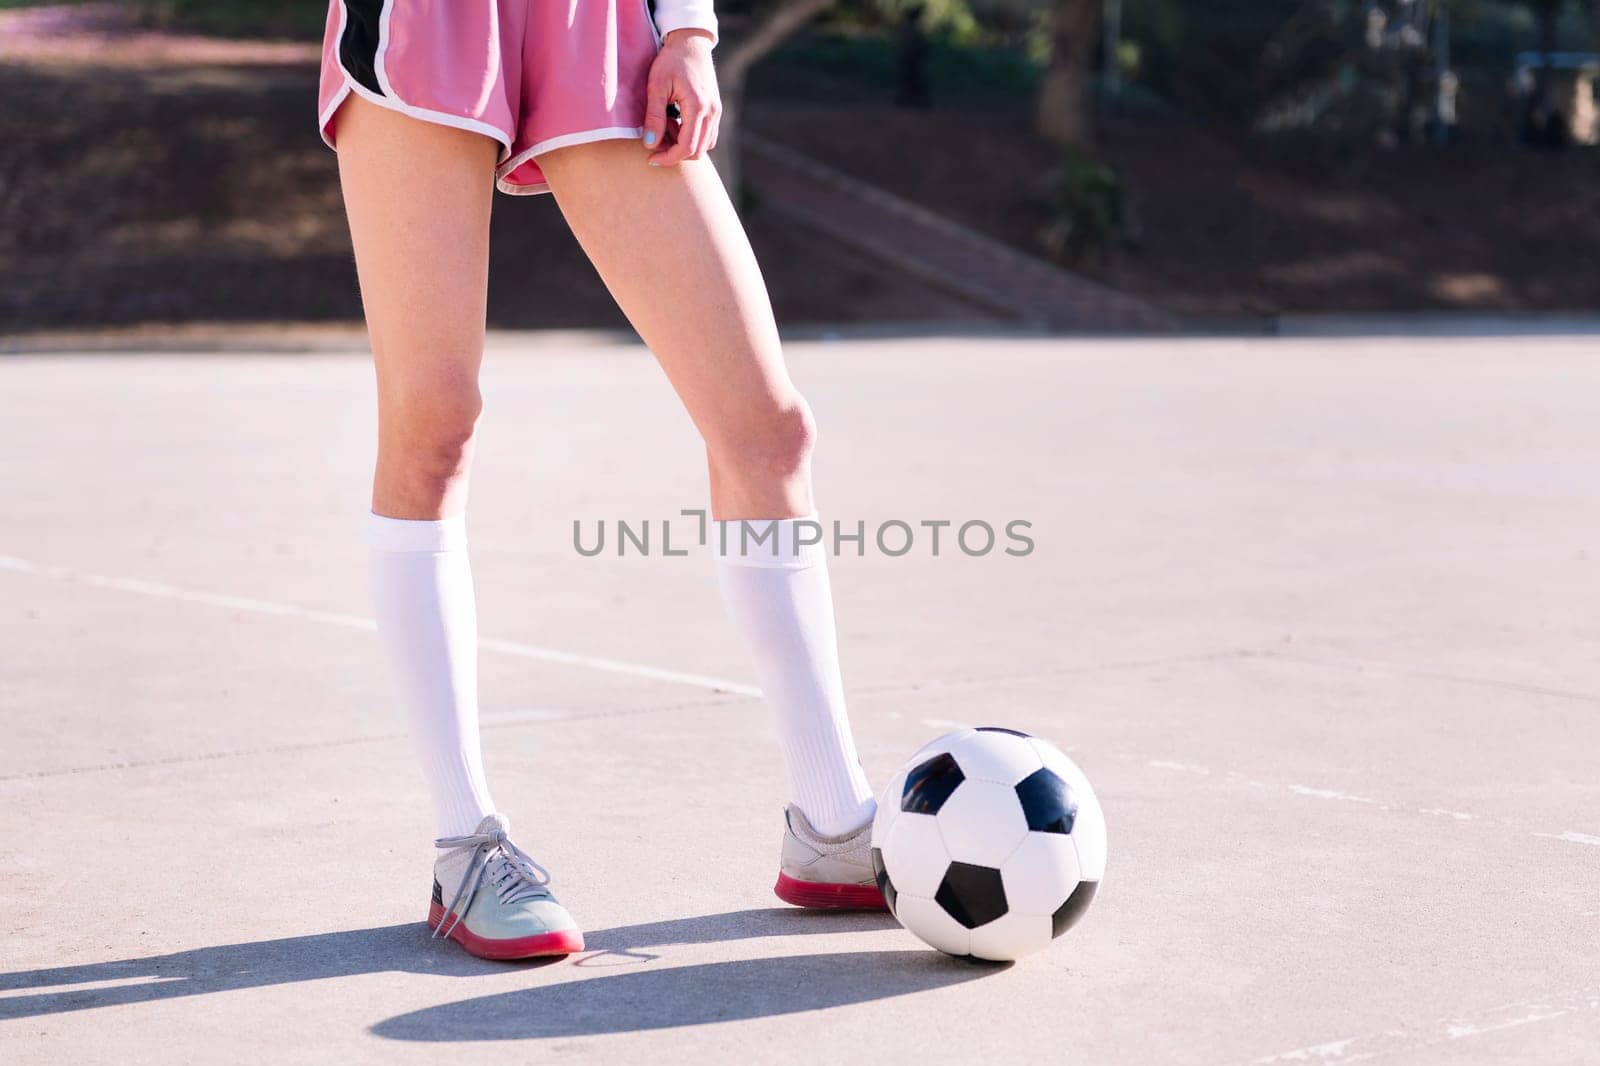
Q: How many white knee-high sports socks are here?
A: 2